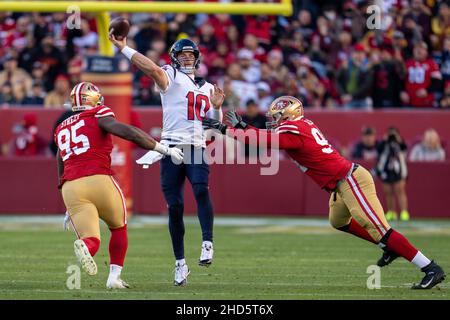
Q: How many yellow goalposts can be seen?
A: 1